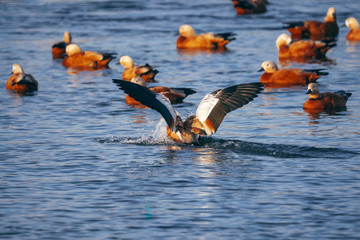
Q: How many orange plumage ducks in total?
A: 13